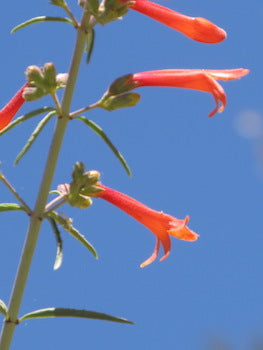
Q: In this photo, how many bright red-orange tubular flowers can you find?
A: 4